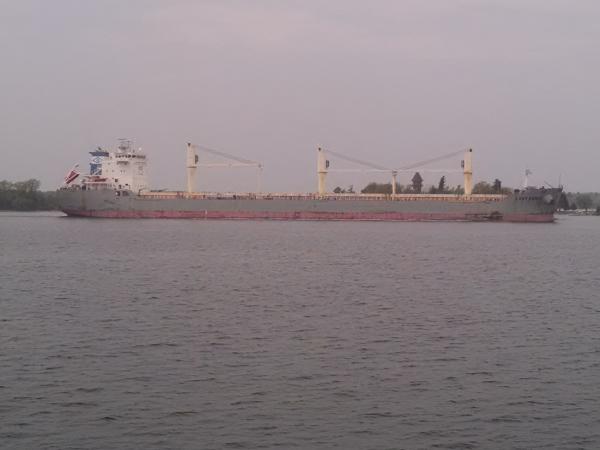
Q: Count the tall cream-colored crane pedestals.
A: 3